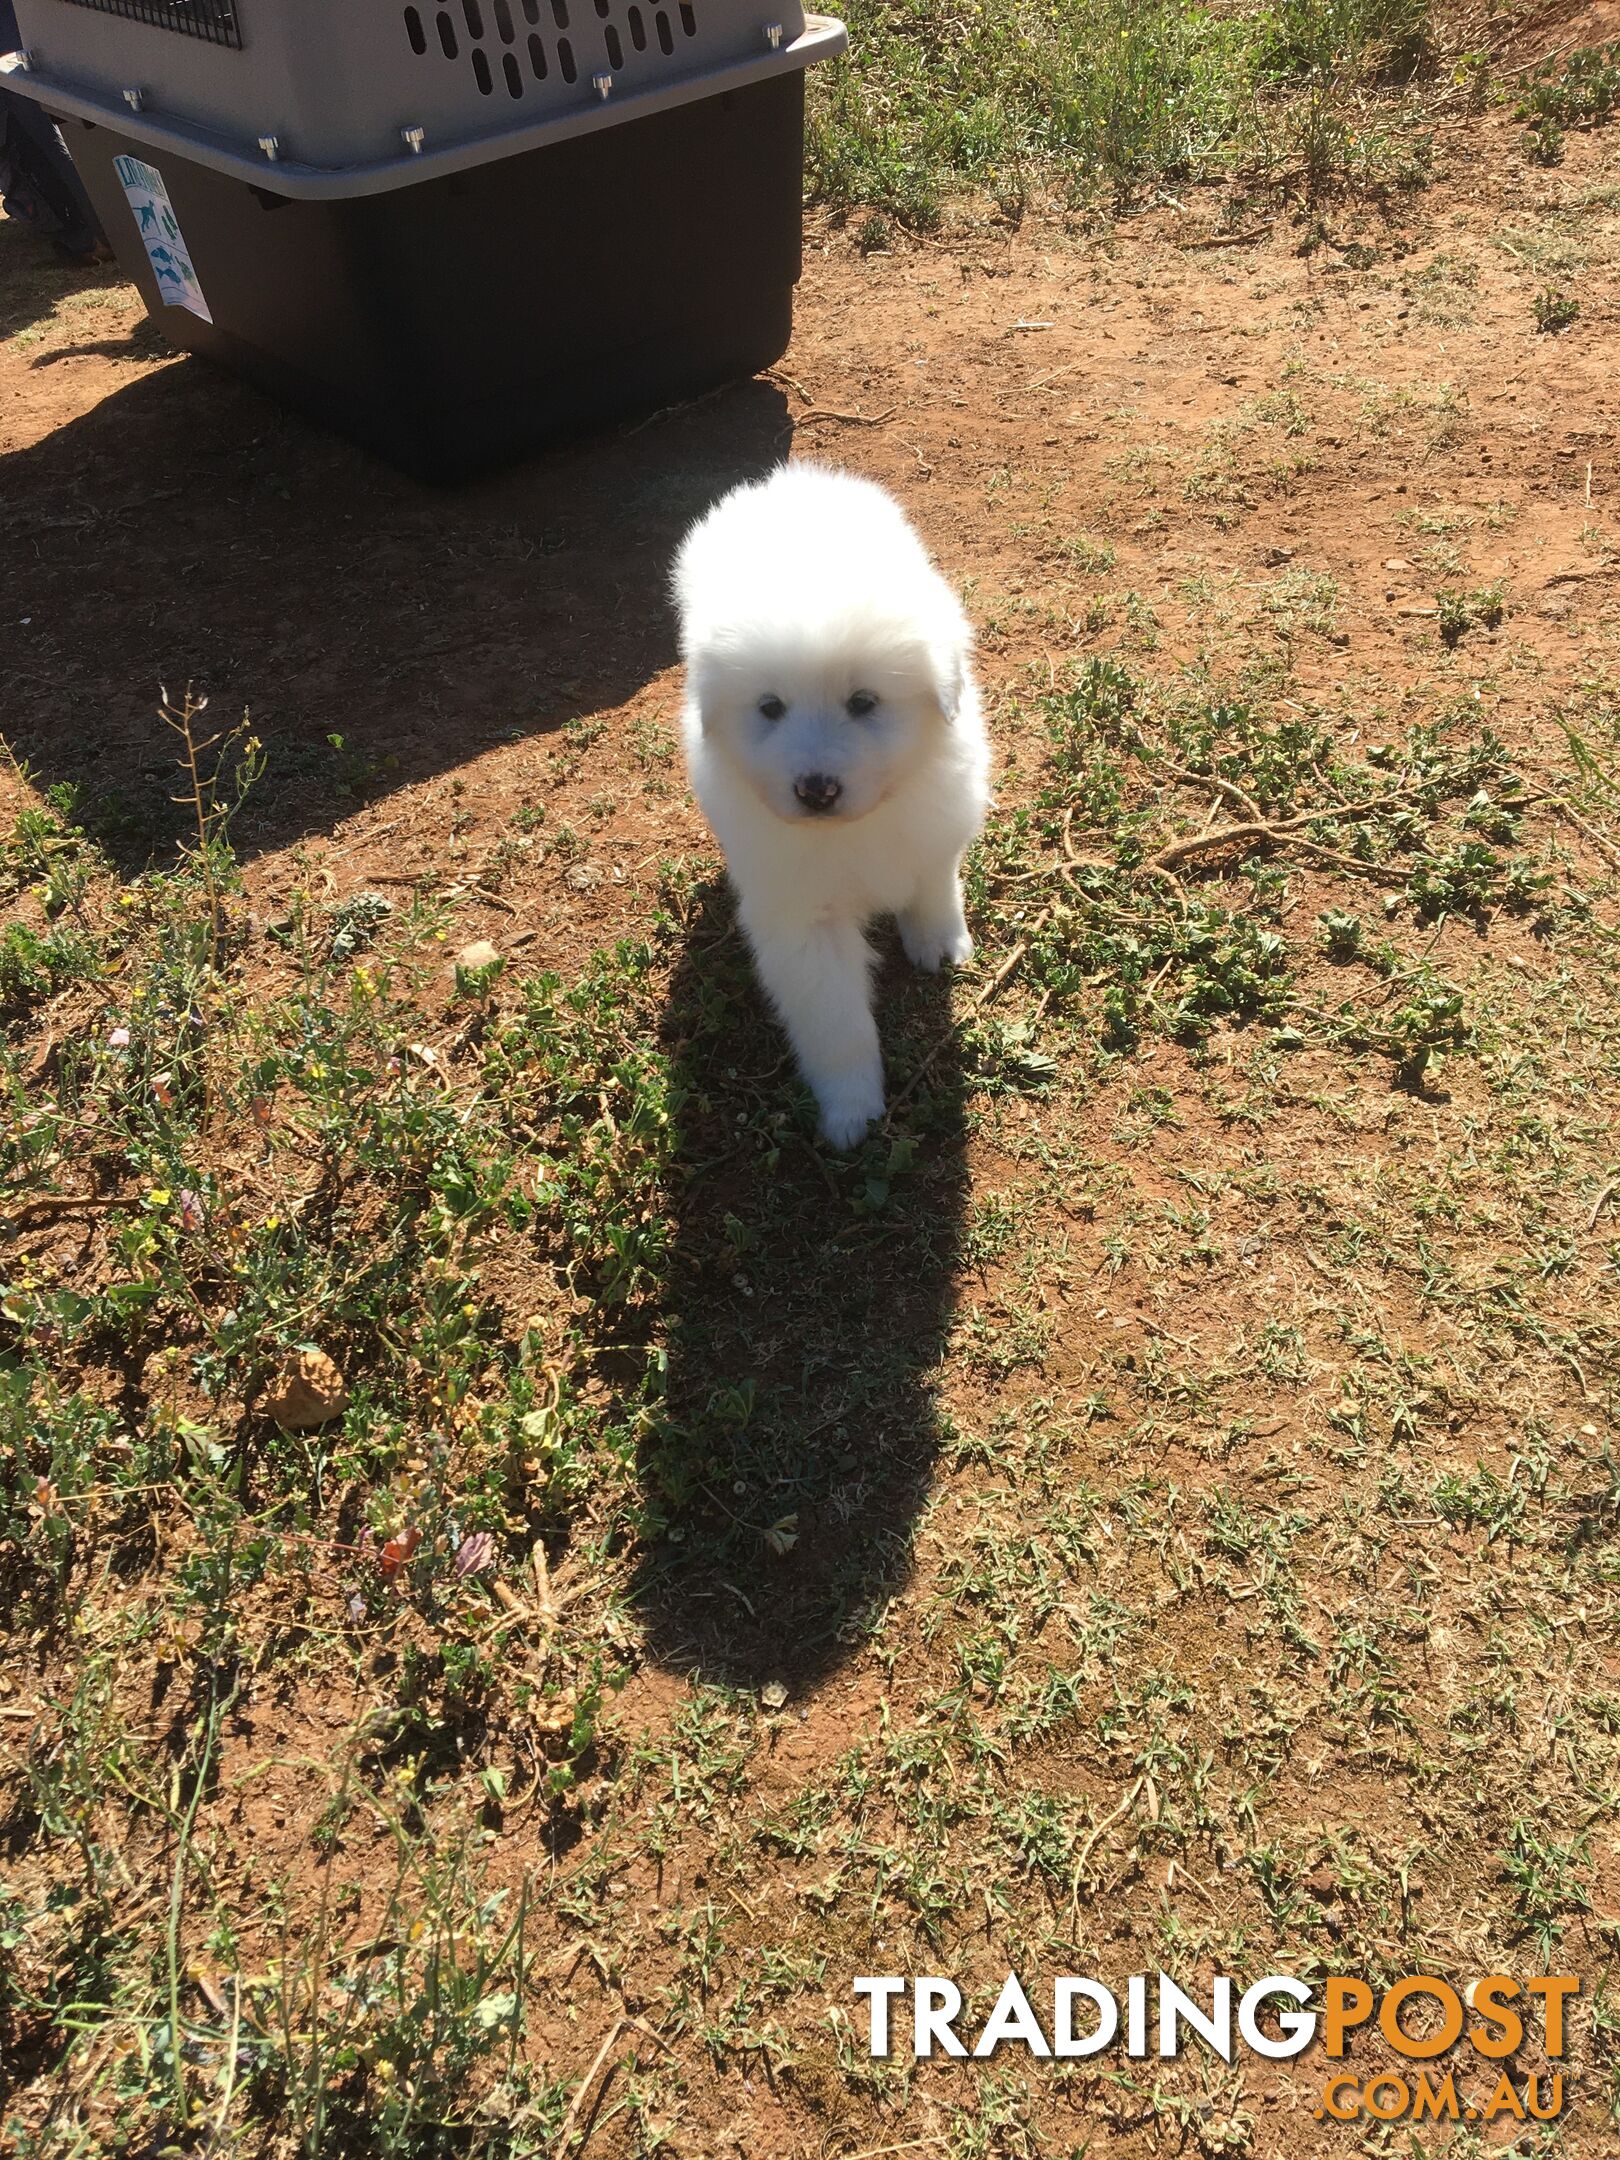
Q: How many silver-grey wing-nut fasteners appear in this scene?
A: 6